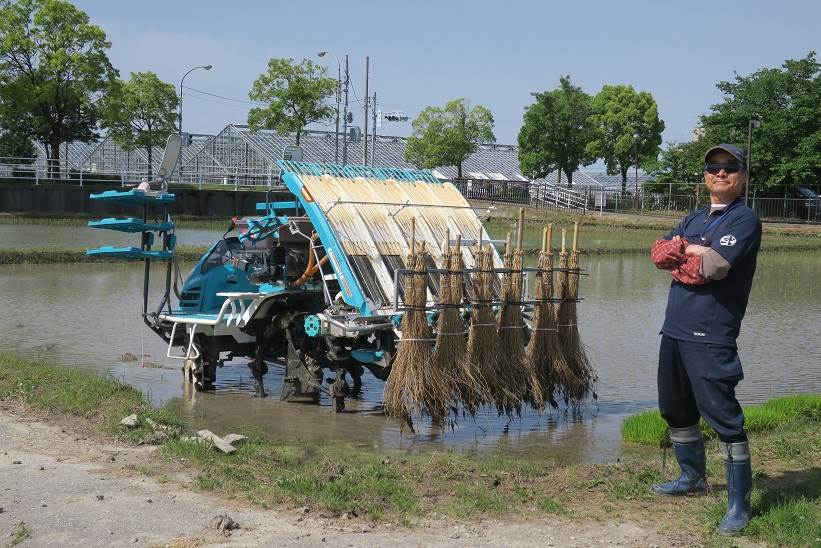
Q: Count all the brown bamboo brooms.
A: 12